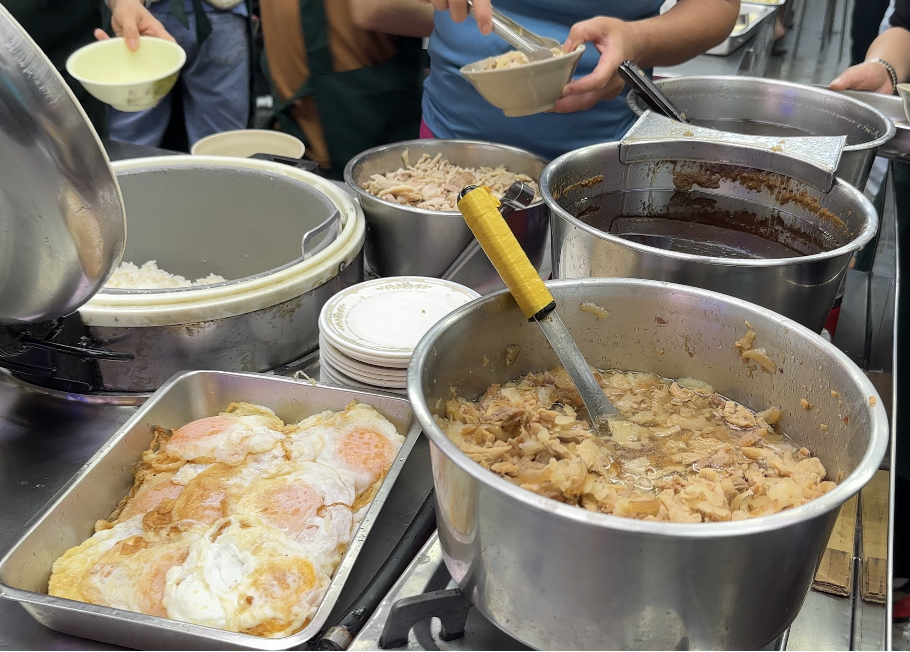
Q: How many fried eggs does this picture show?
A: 7